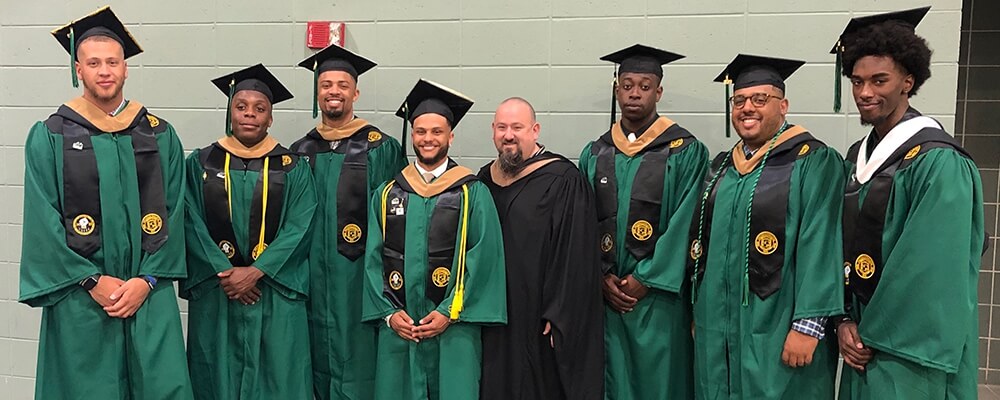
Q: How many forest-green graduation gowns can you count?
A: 7